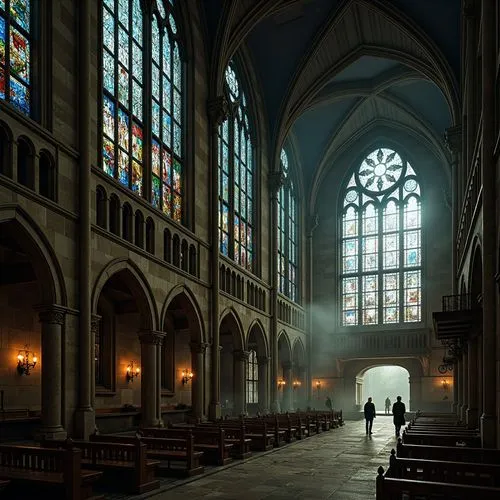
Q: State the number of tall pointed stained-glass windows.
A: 5